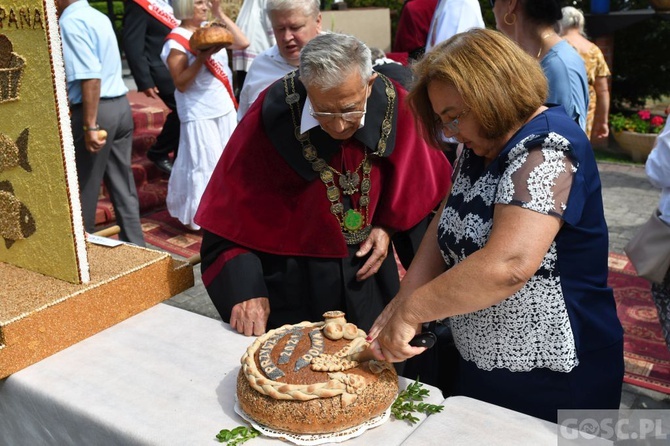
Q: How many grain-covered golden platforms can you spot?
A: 1